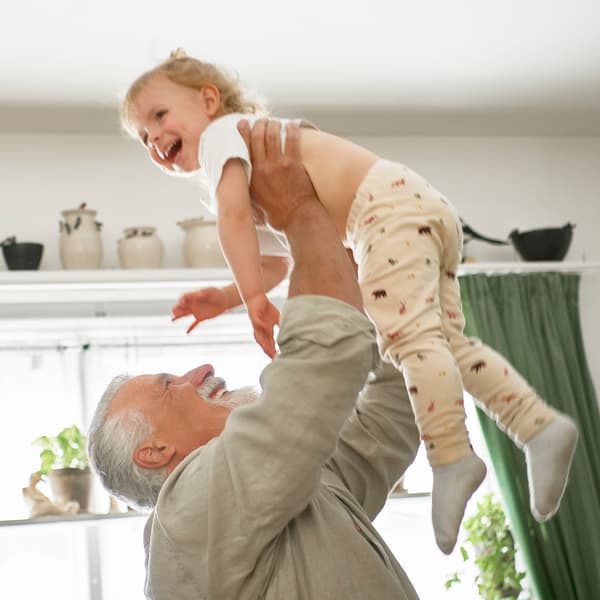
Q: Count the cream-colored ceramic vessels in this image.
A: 3